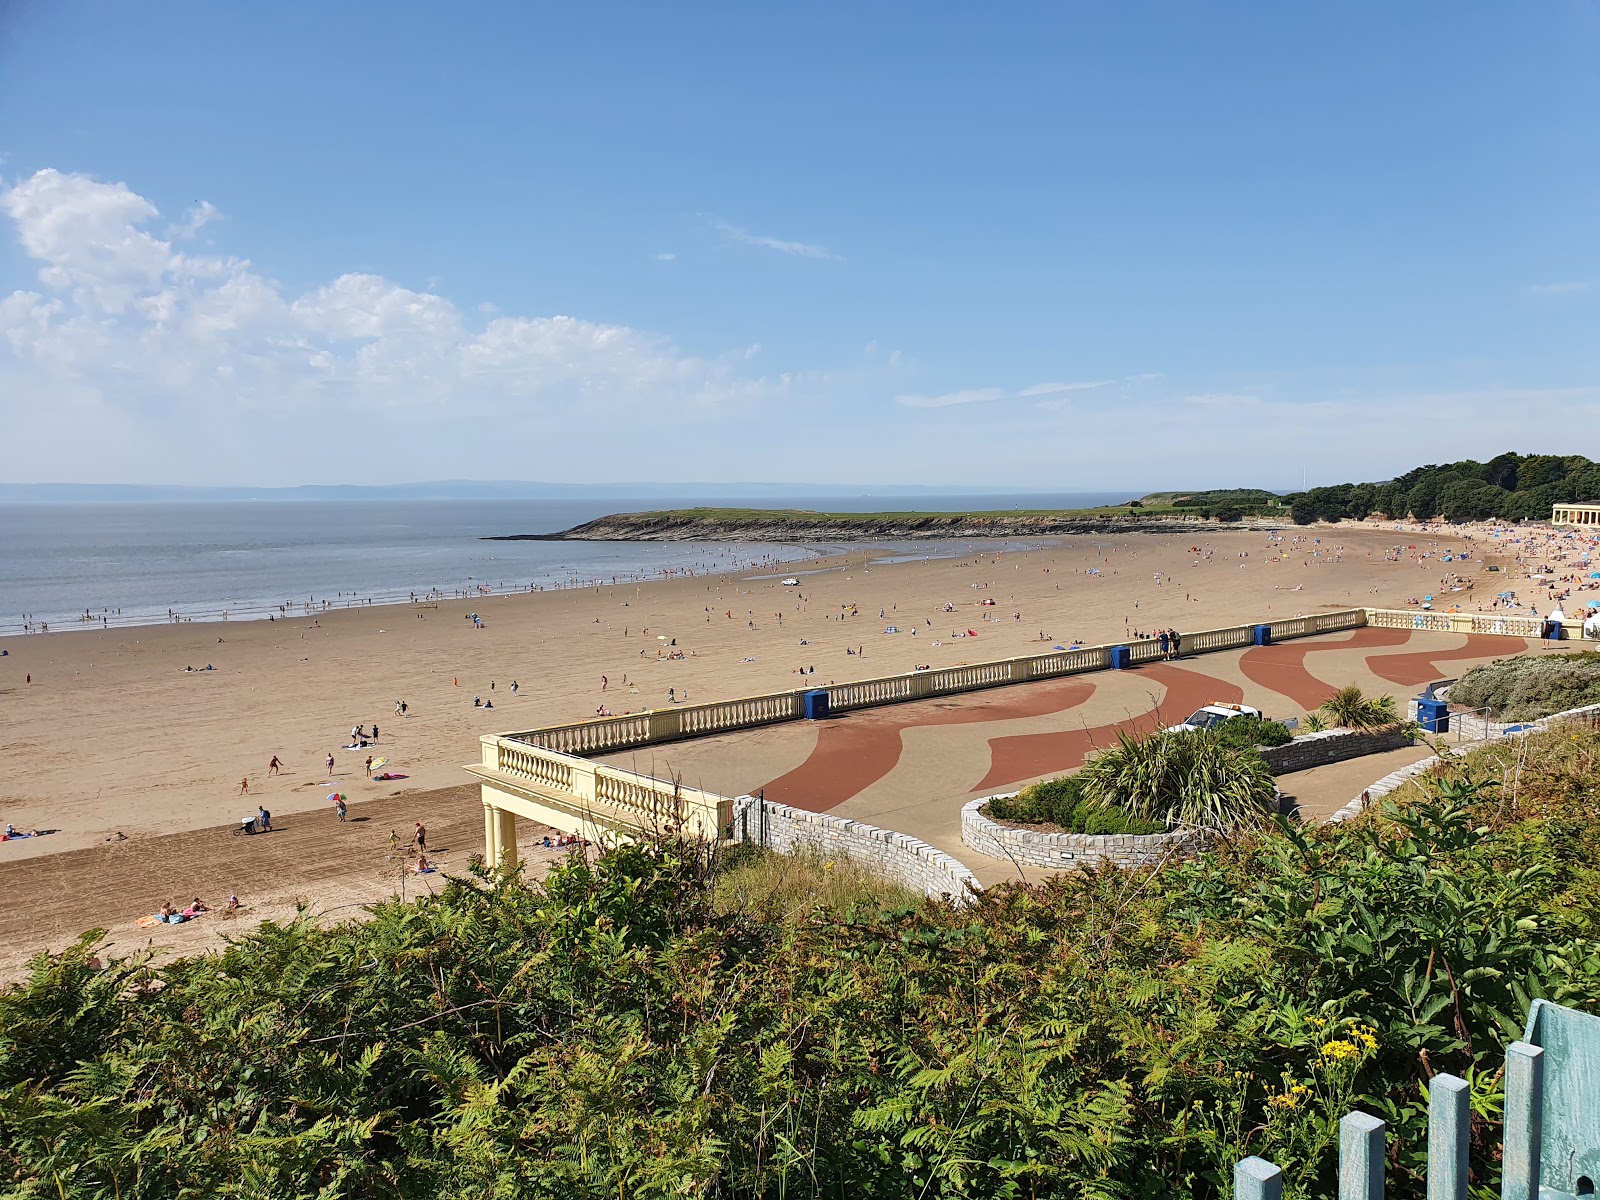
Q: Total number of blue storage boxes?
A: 5